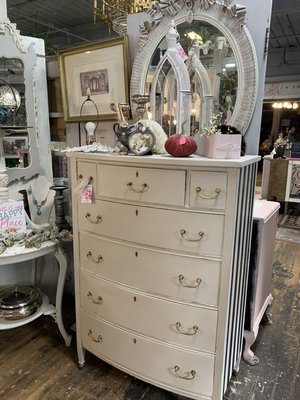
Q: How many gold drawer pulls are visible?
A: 11